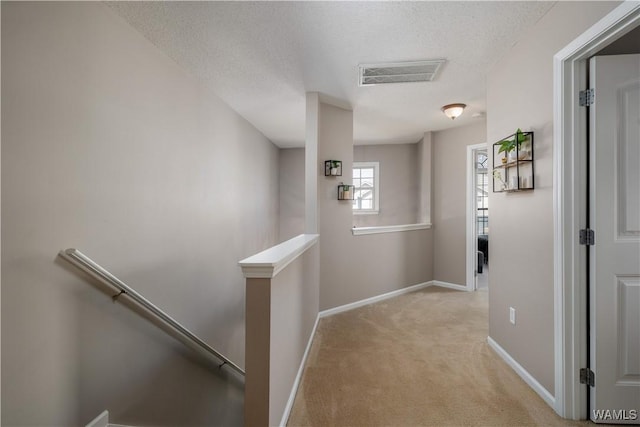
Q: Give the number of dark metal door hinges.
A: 3